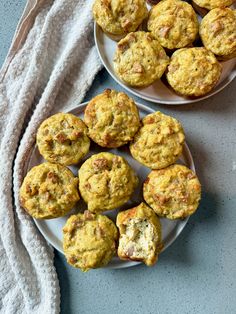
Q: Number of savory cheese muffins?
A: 14